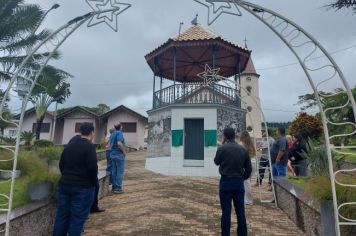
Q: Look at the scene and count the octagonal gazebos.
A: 1